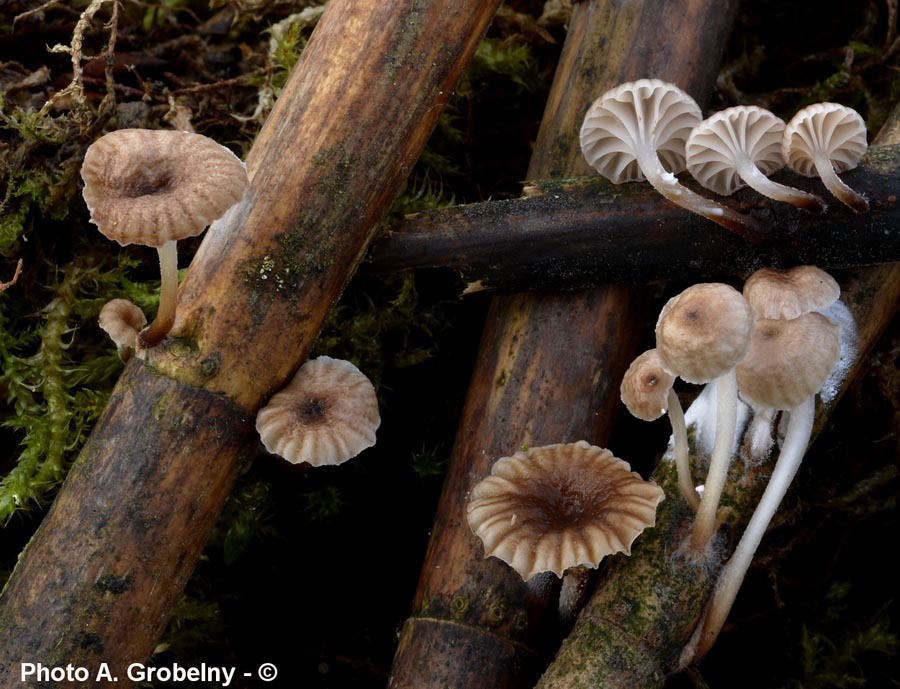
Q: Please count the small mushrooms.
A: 11